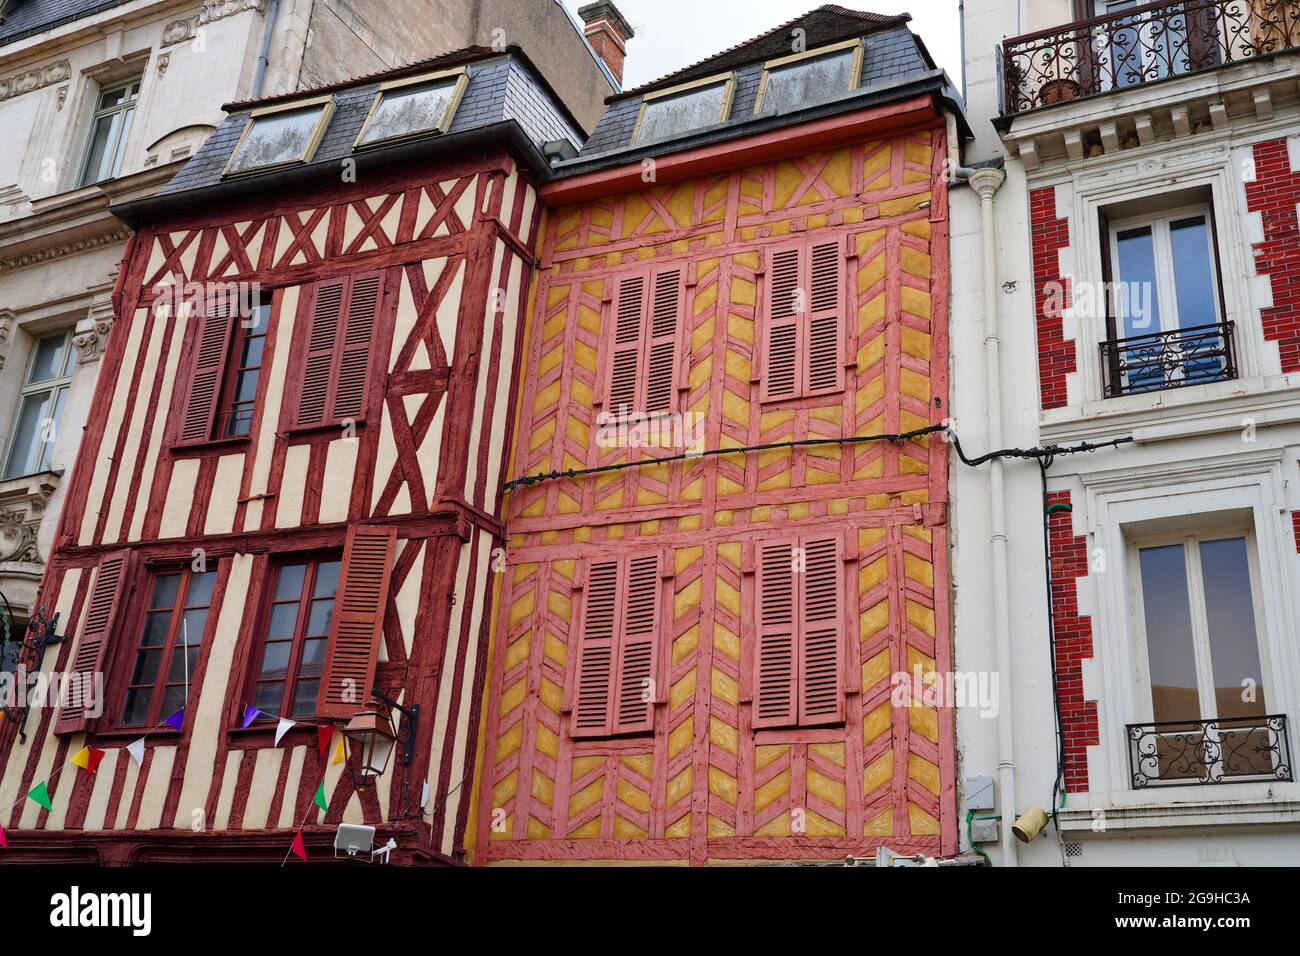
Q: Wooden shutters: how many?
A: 13